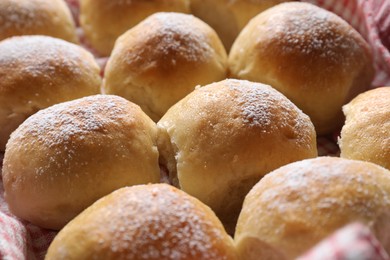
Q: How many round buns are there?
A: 11